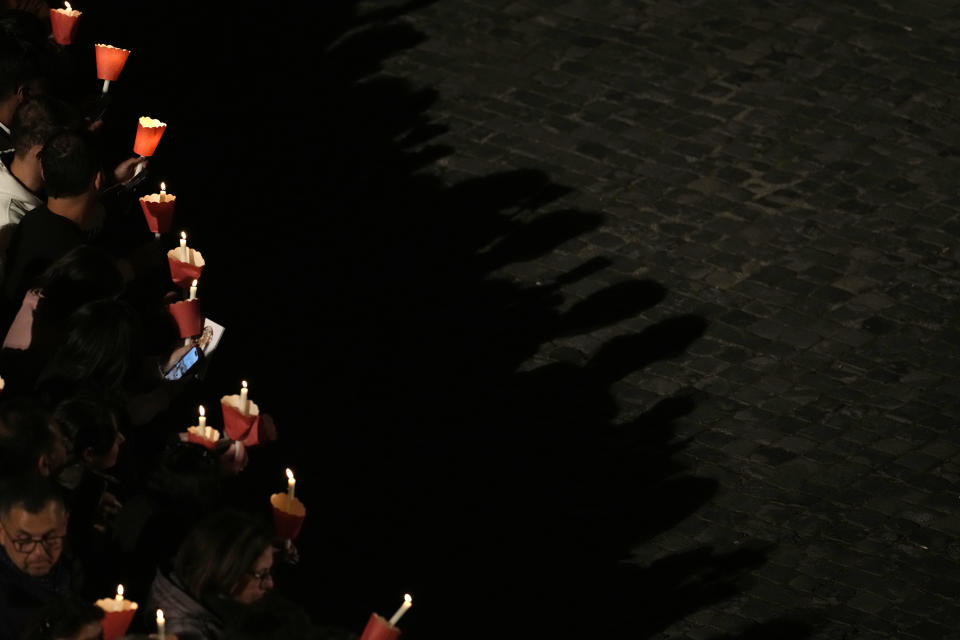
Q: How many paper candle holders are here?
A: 11